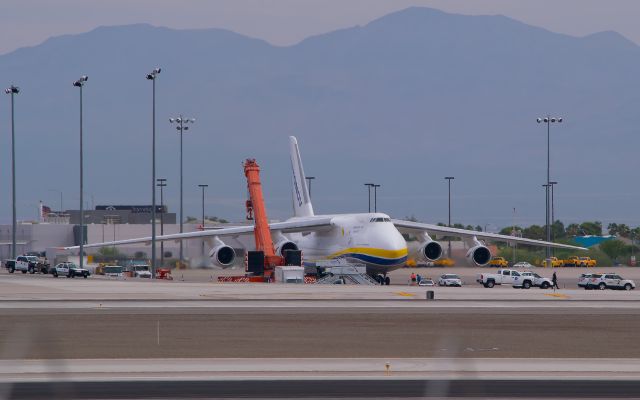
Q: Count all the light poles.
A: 13